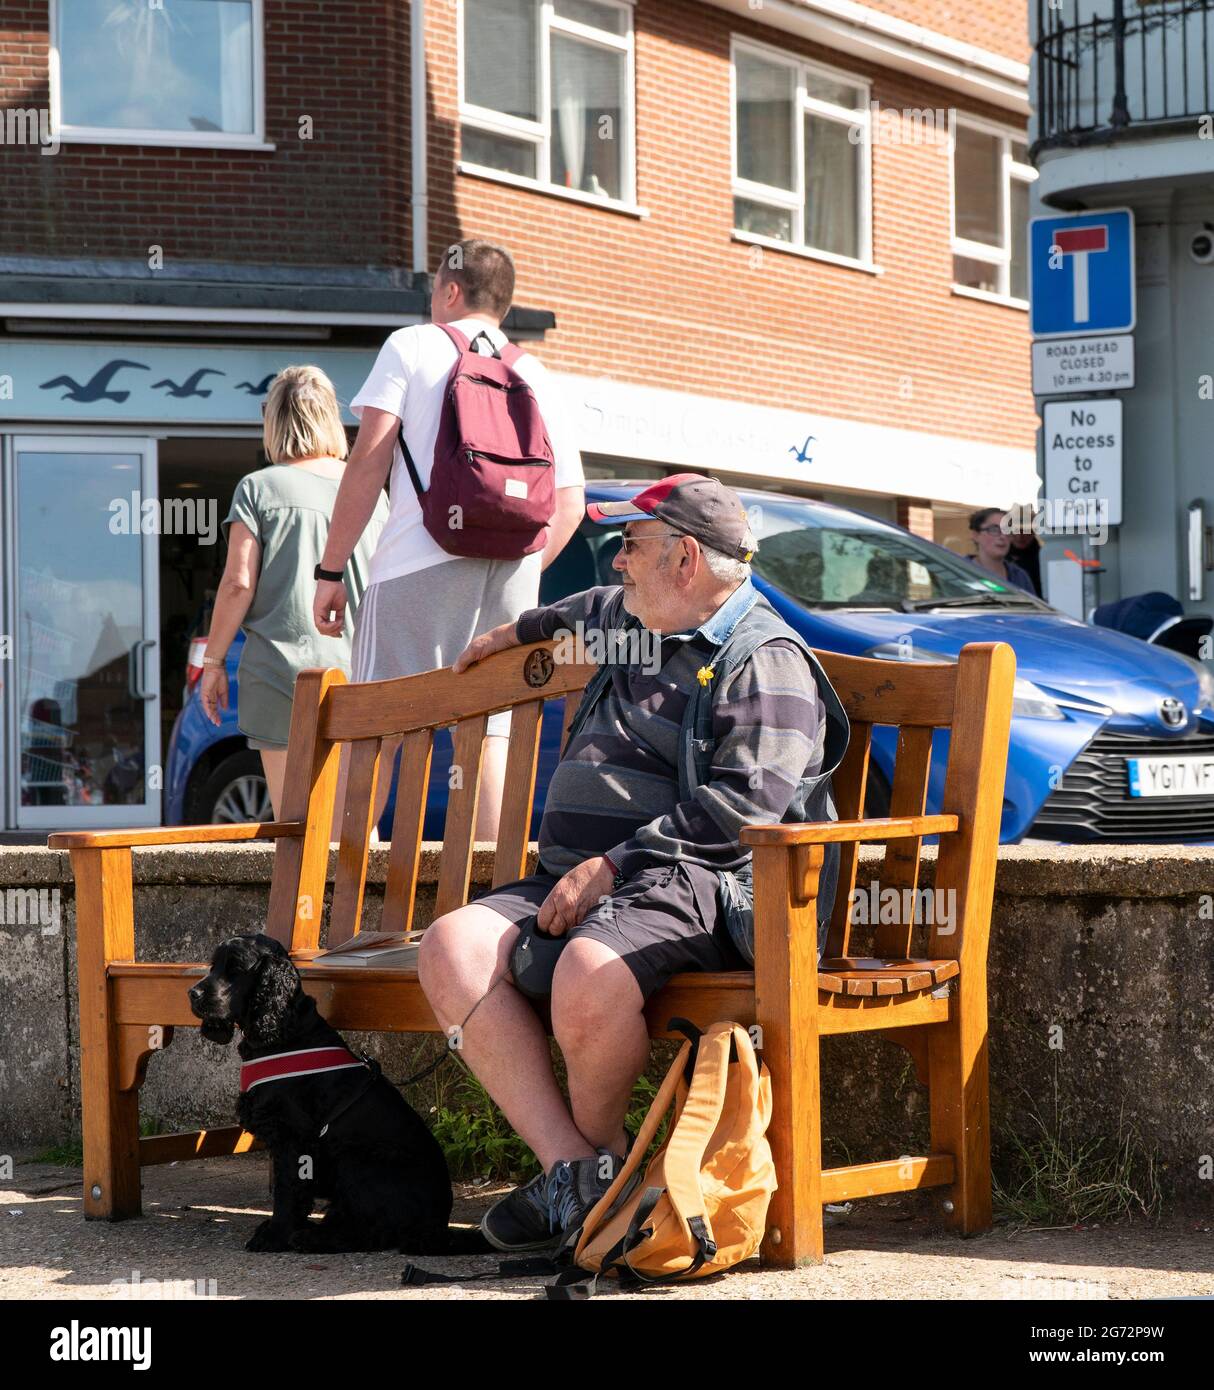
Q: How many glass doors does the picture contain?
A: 1